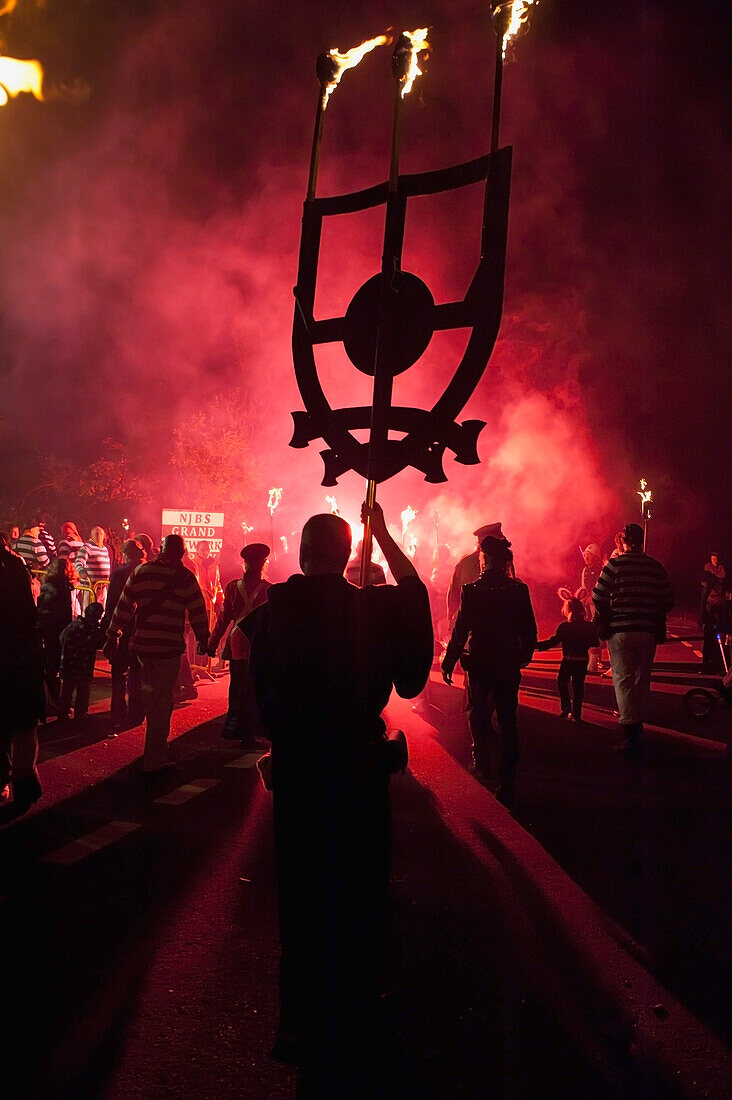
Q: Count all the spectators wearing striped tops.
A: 6